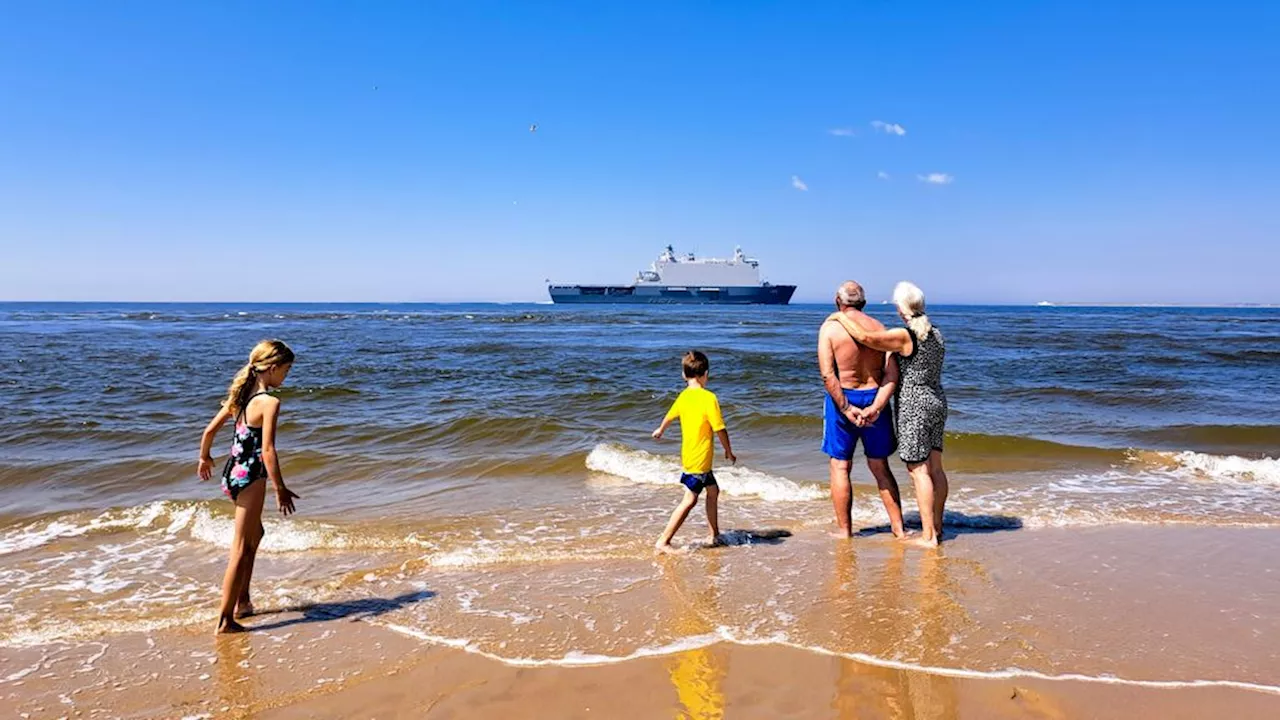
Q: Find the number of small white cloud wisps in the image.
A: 5